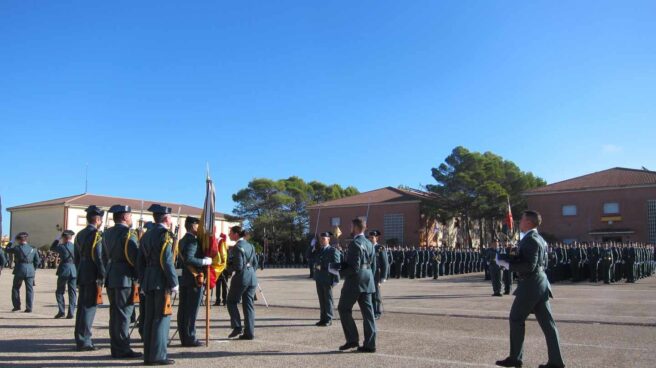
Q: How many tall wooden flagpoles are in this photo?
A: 1